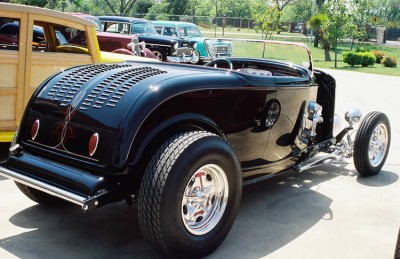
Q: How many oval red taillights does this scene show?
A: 2